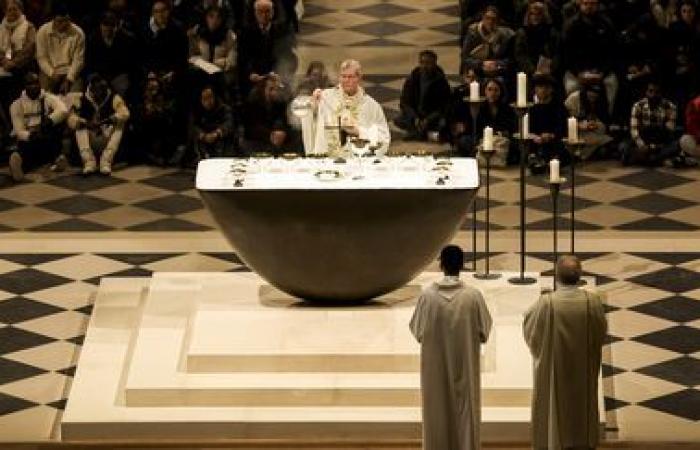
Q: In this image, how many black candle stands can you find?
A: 6